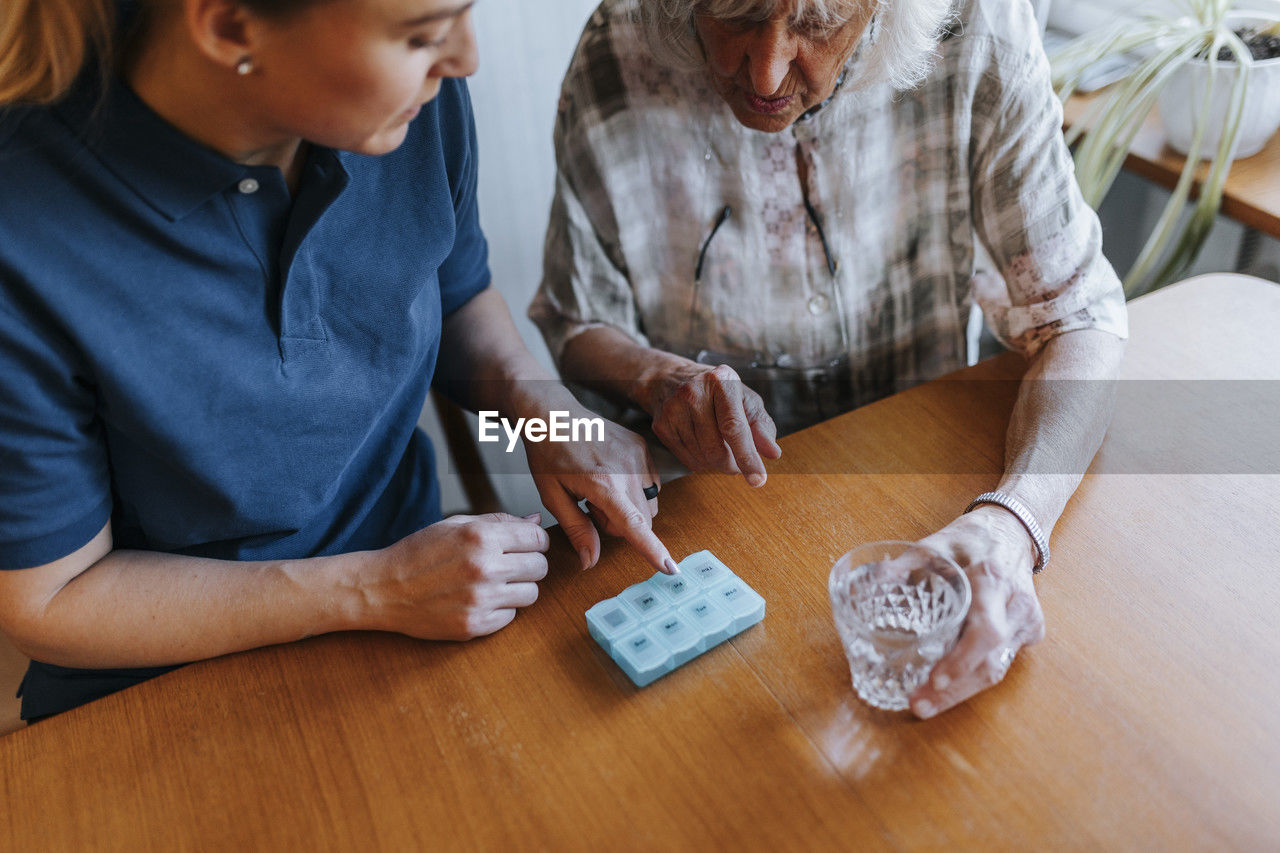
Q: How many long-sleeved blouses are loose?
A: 1